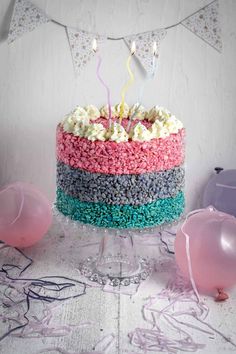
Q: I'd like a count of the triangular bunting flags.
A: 4